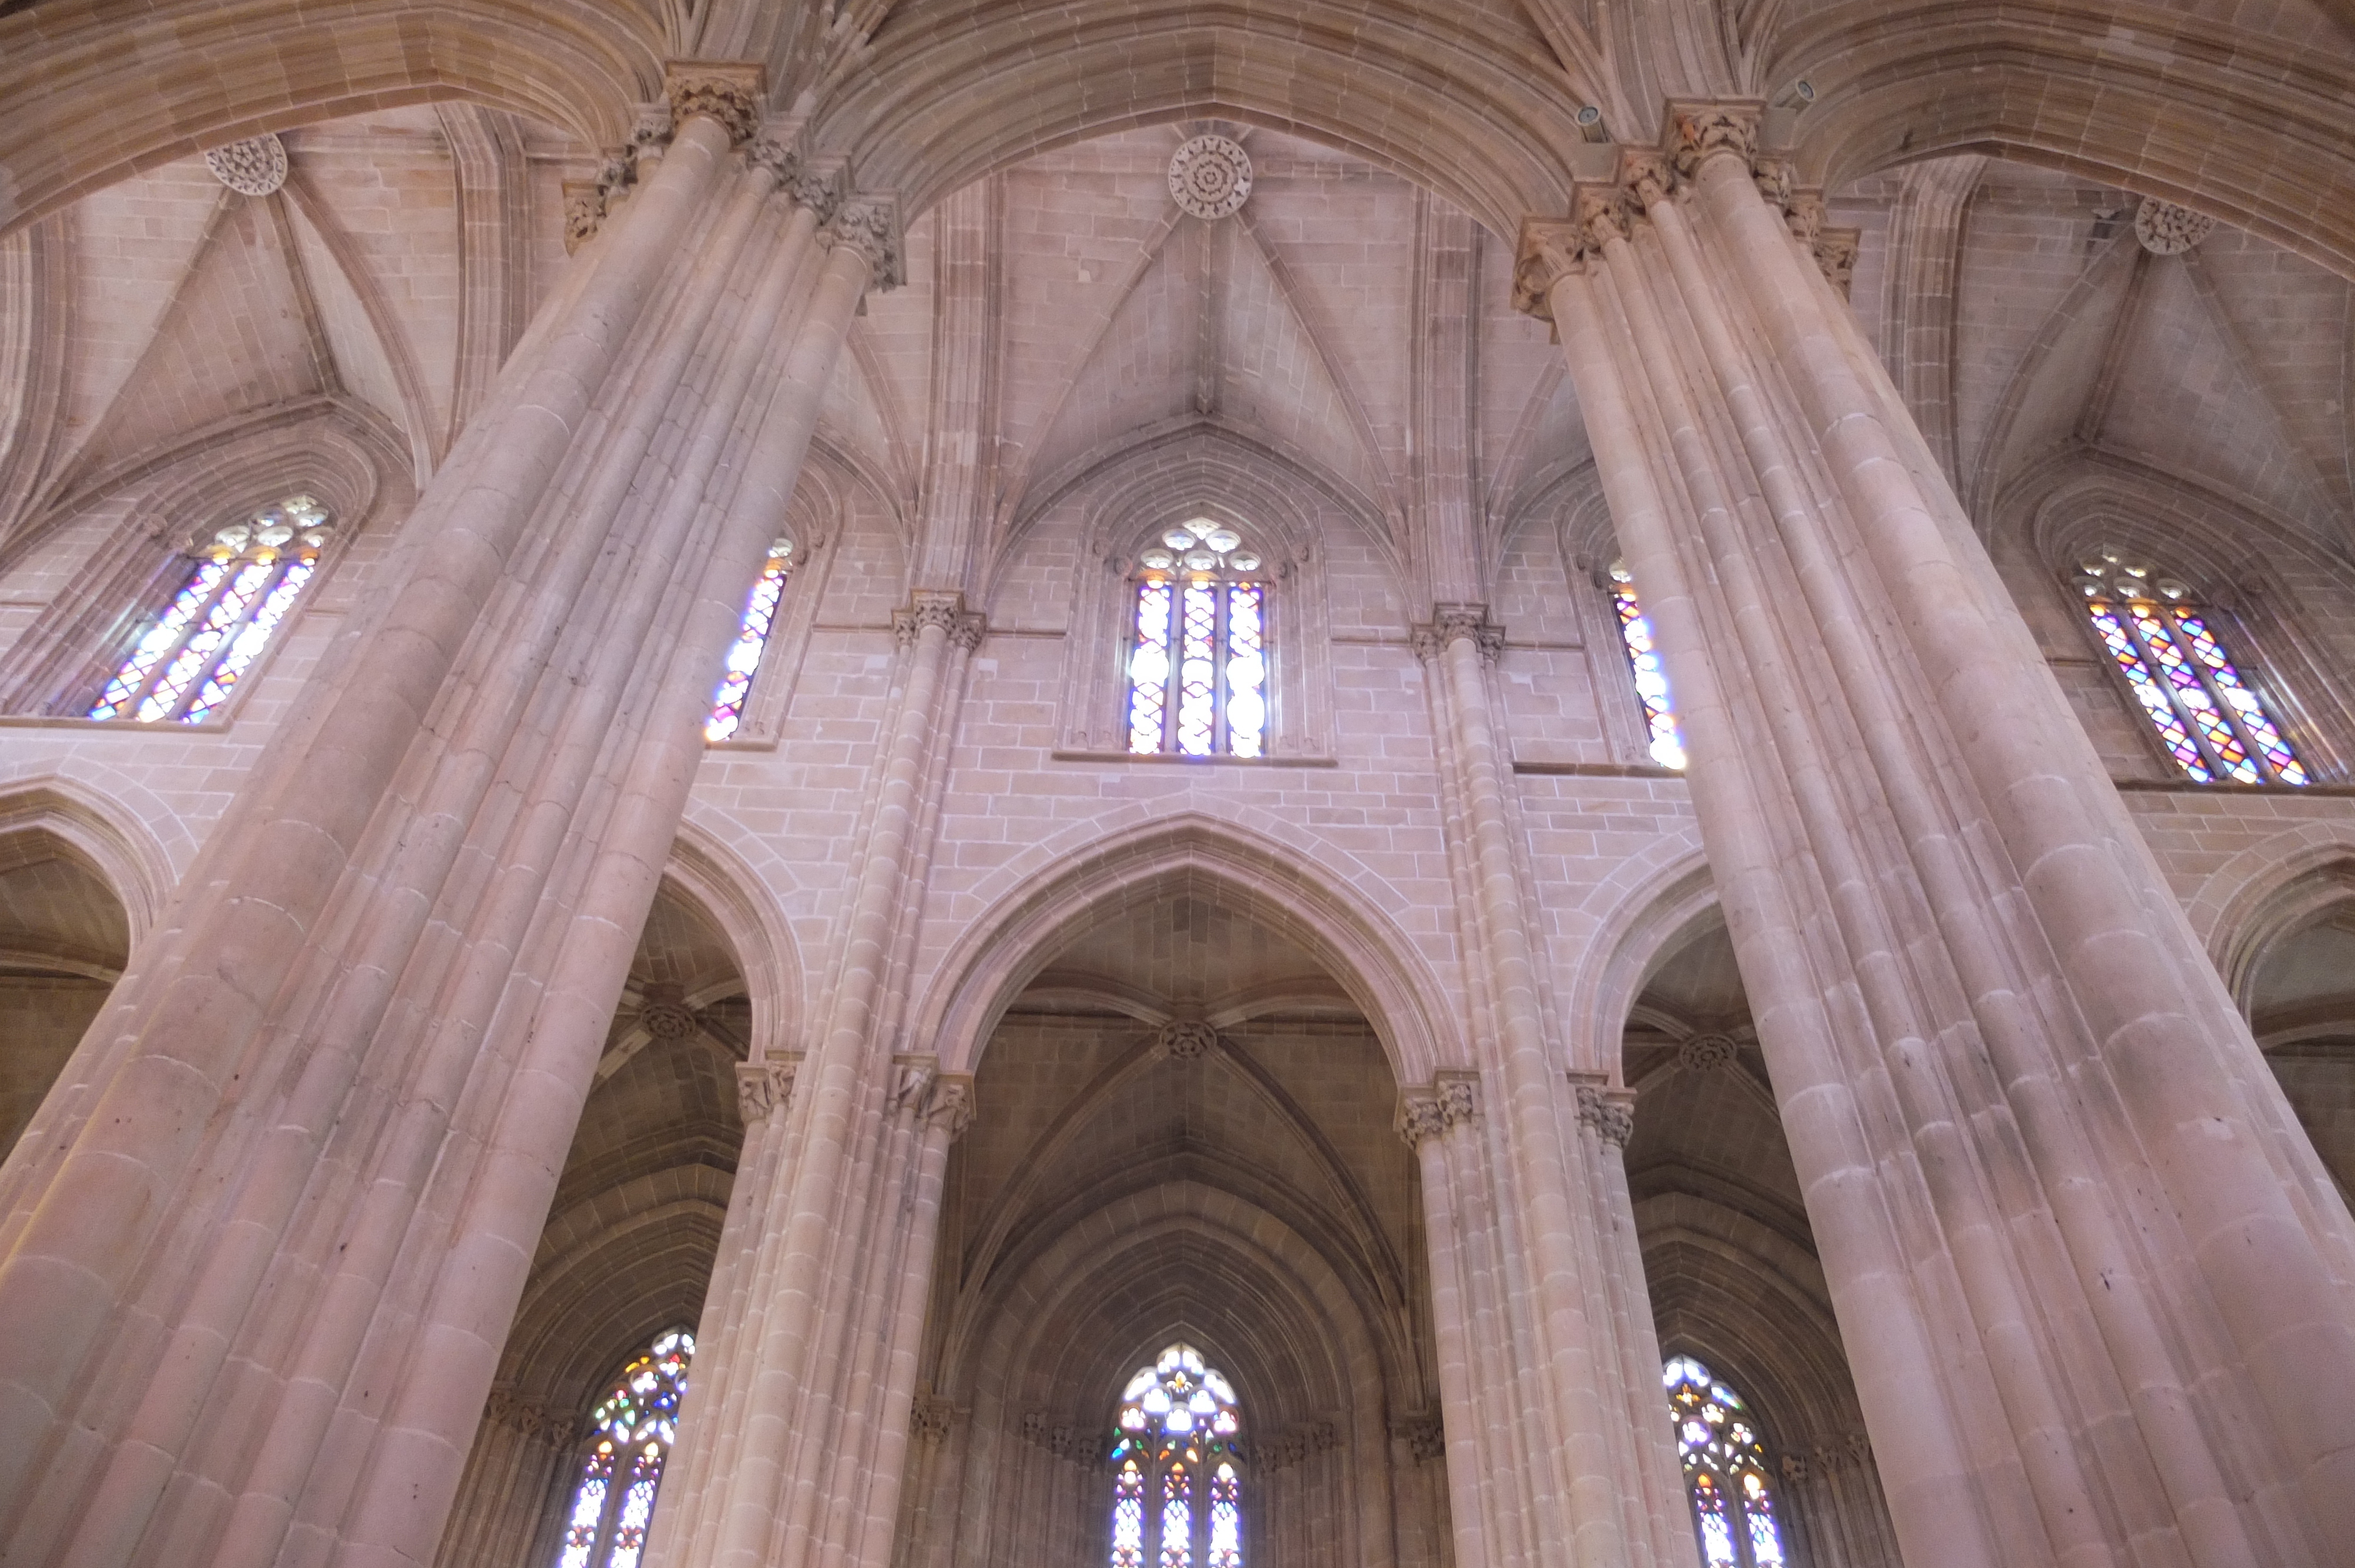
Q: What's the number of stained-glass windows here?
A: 8